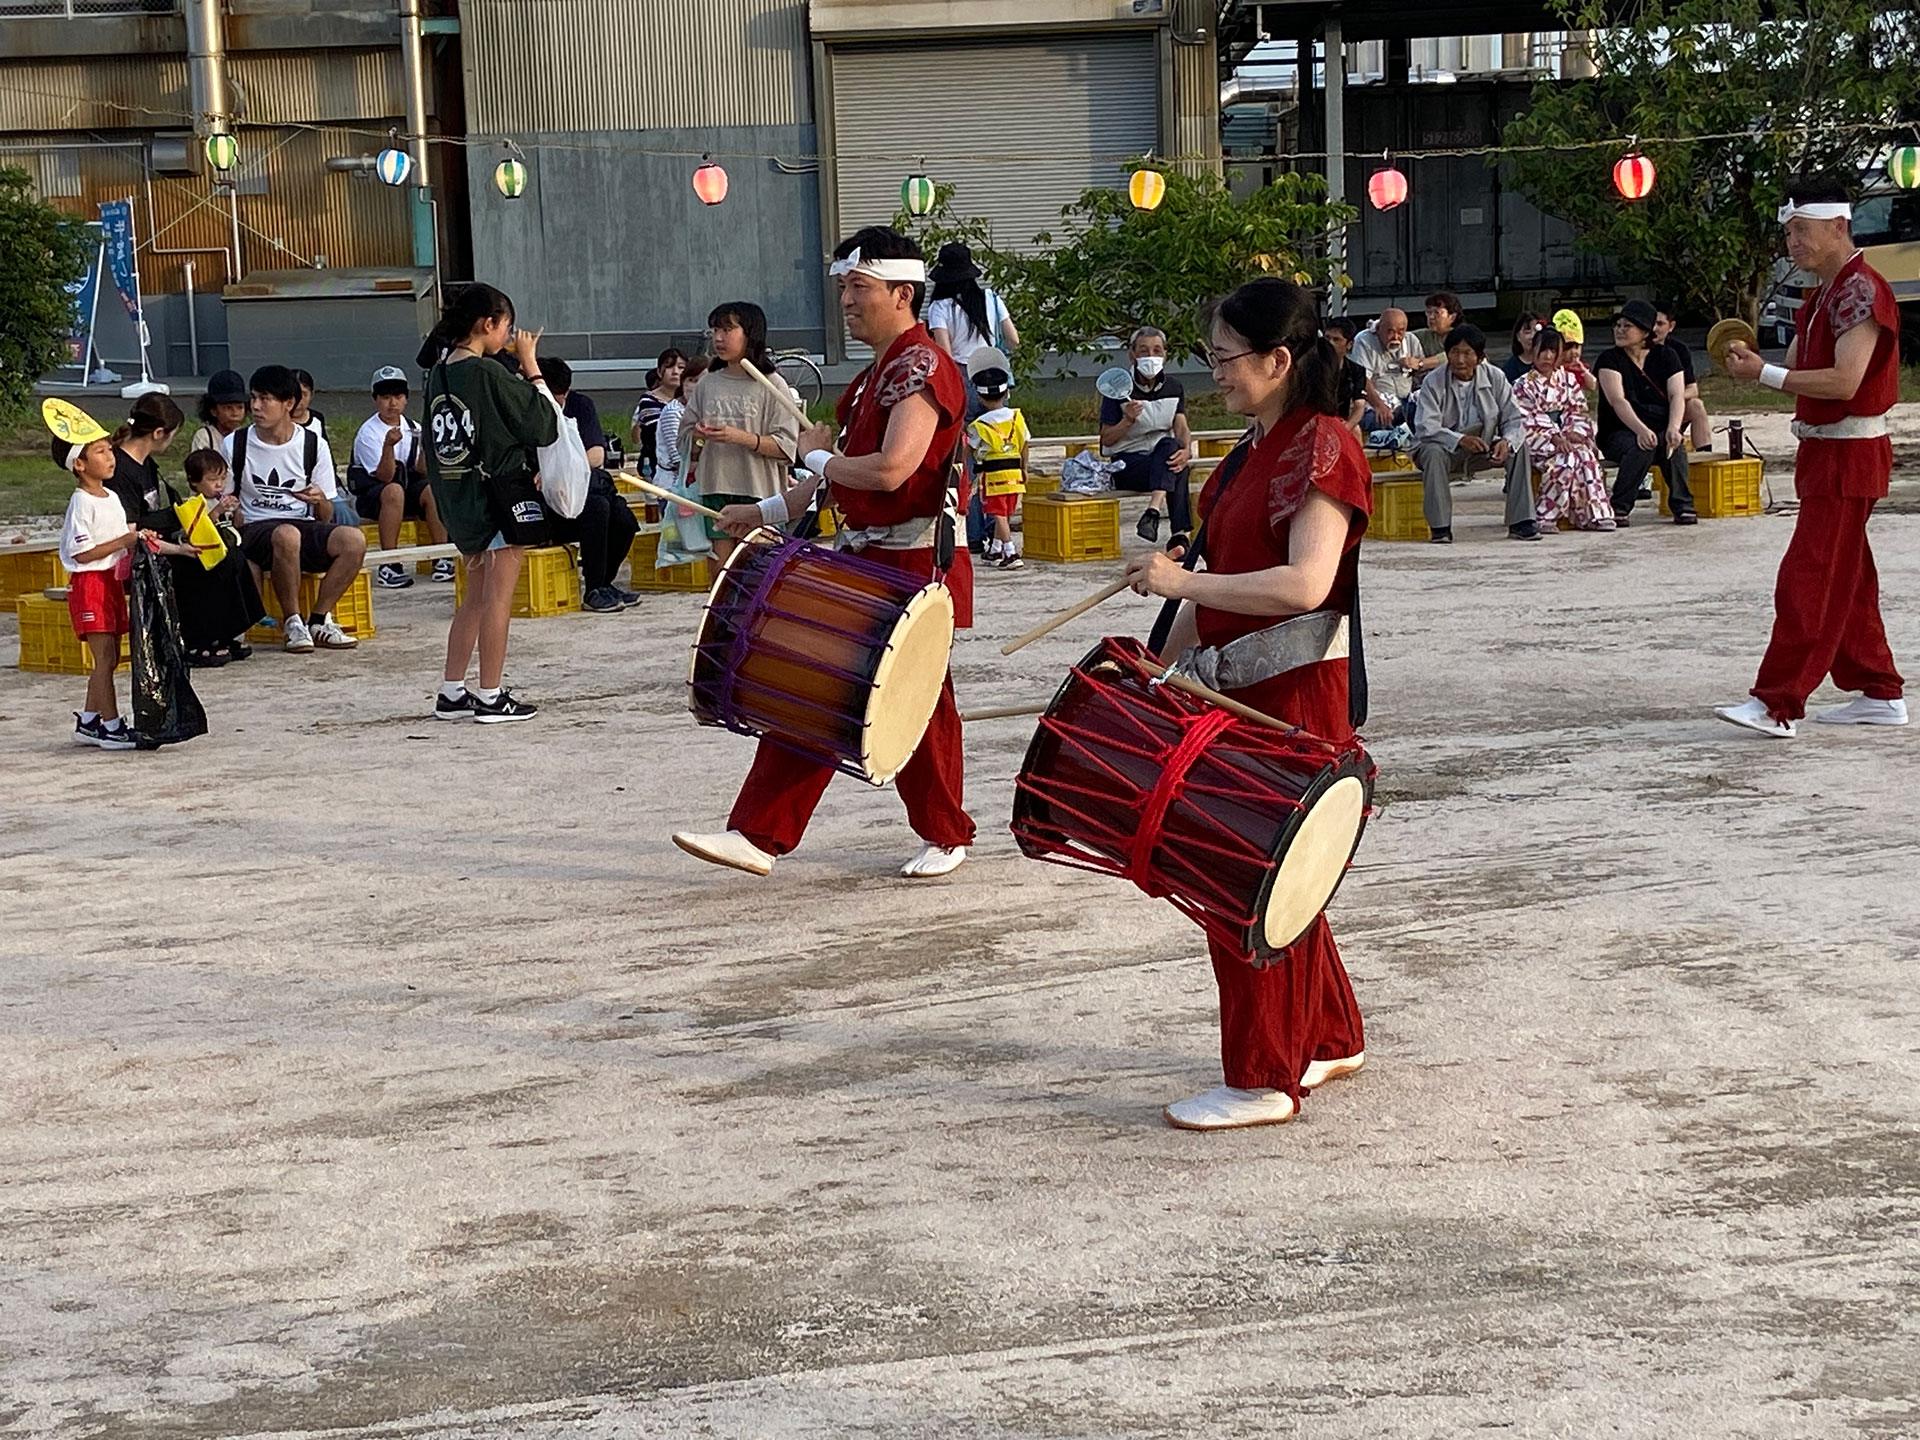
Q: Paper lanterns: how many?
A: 9